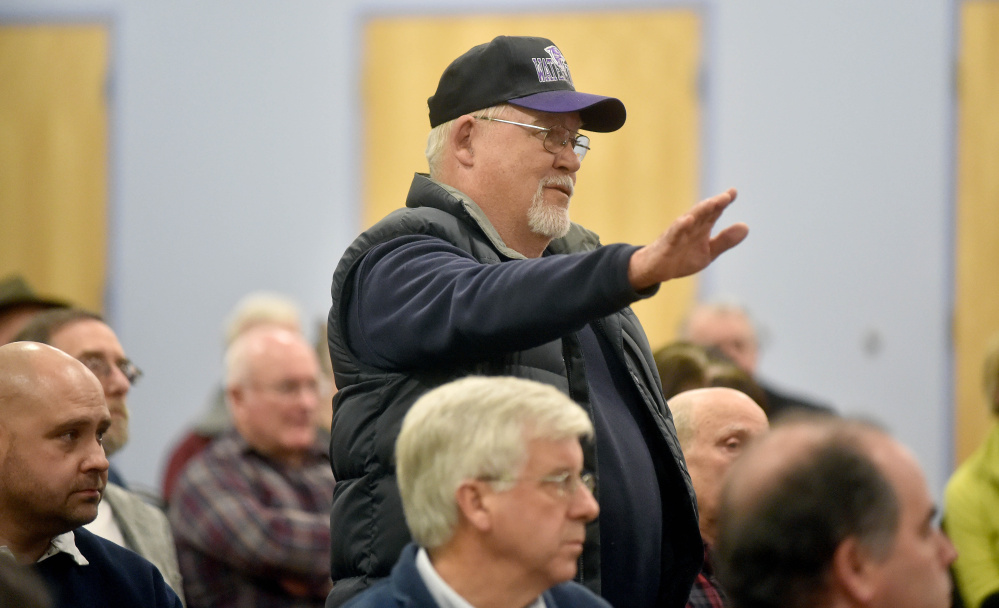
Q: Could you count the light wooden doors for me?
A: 3